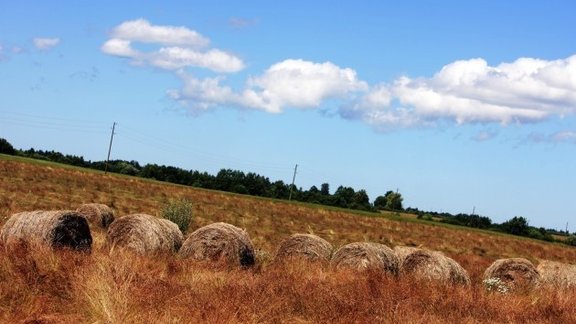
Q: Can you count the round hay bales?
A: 10